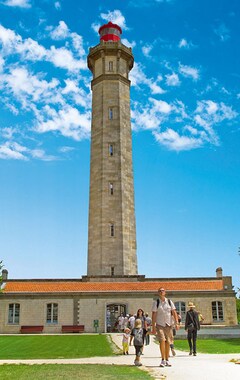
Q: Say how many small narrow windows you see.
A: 6